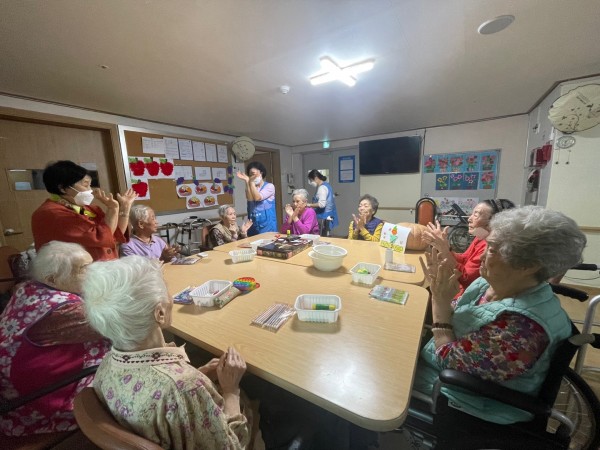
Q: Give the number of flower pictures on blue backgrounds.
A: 9